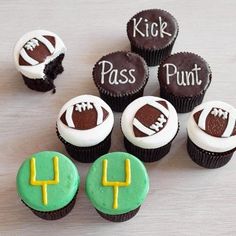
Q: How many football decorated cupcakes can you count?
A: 4